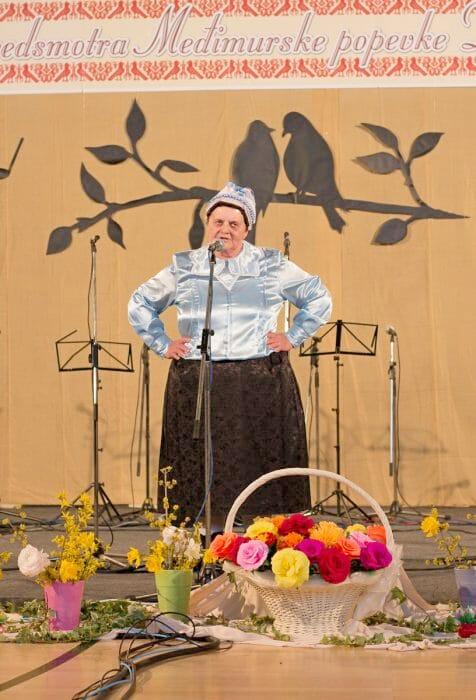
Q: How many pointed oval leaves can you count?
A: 11